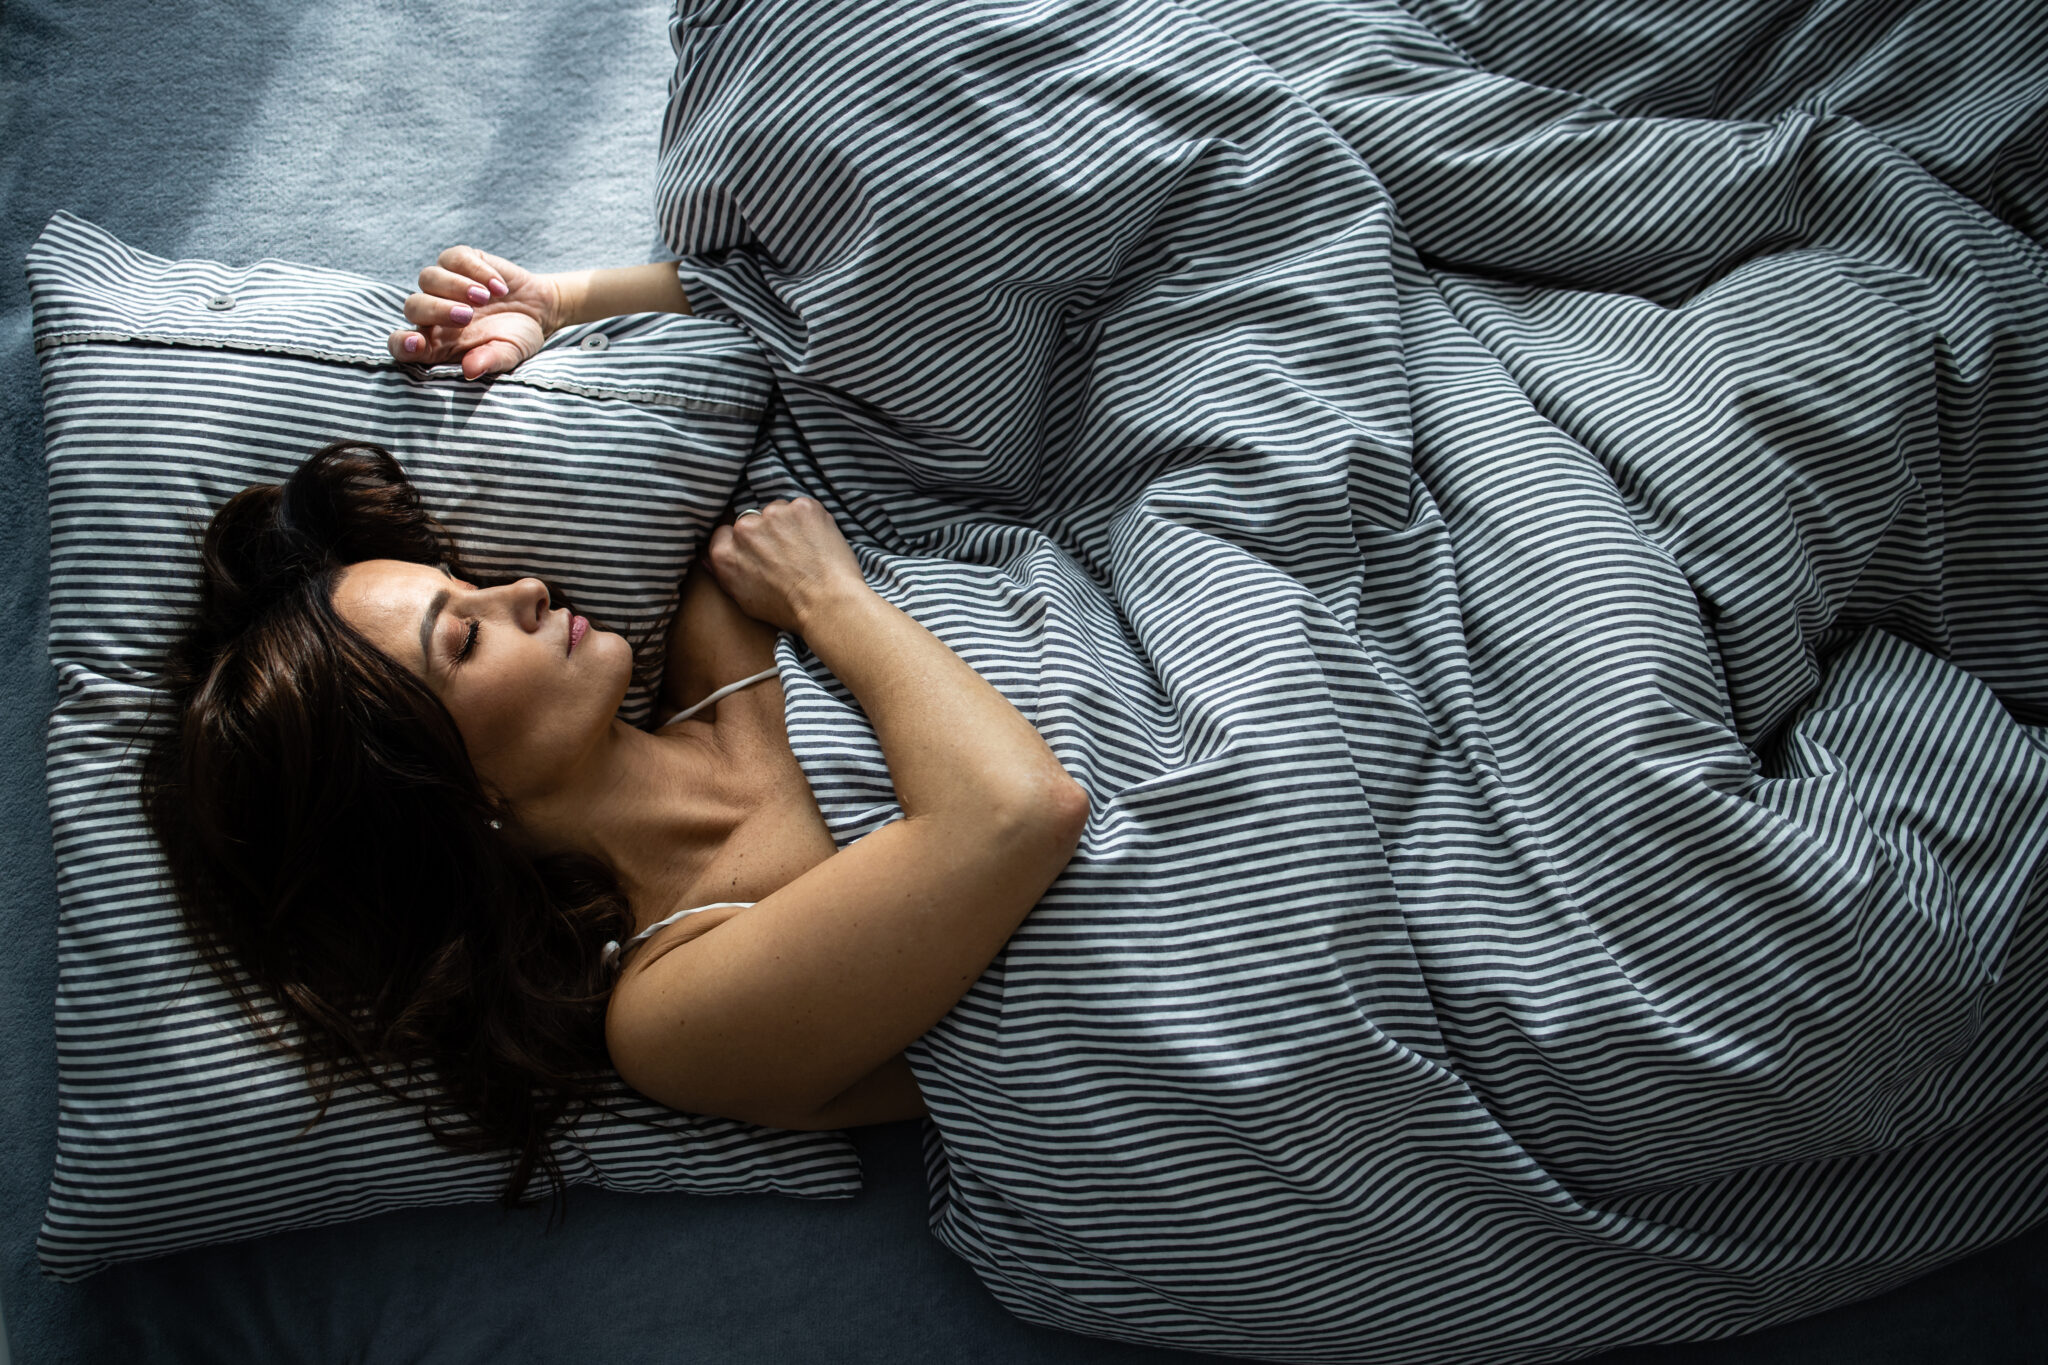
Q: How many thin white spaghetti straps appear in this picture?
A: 2